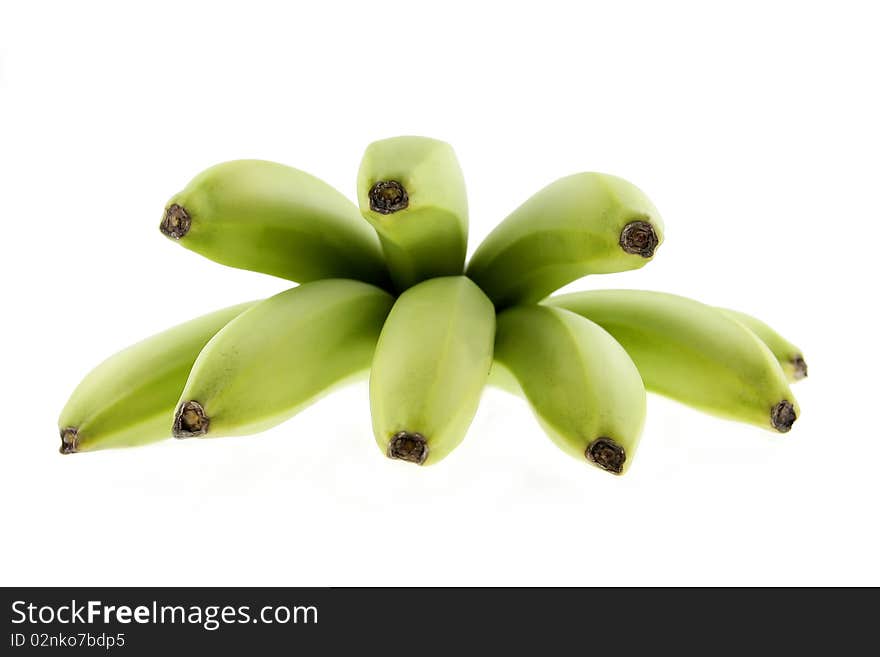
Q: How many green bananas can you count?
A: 9